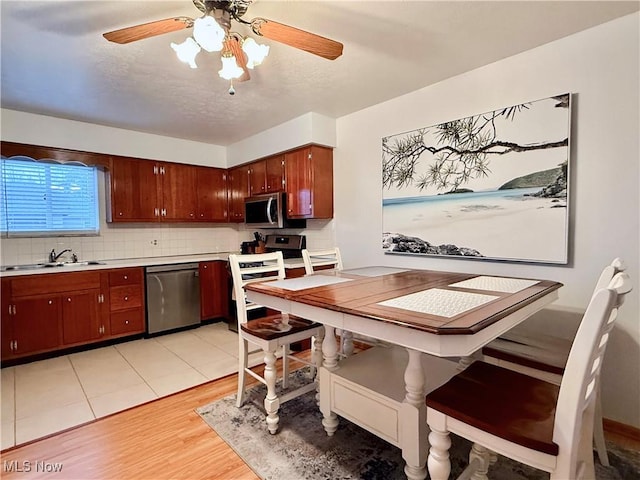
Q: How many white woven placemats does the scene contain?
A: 4